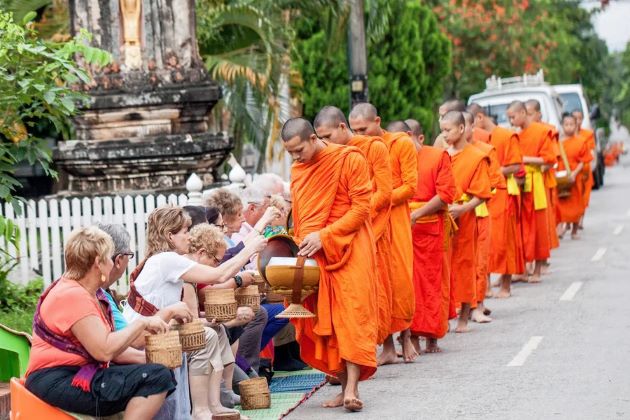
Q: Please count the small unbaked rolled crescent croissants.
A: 0